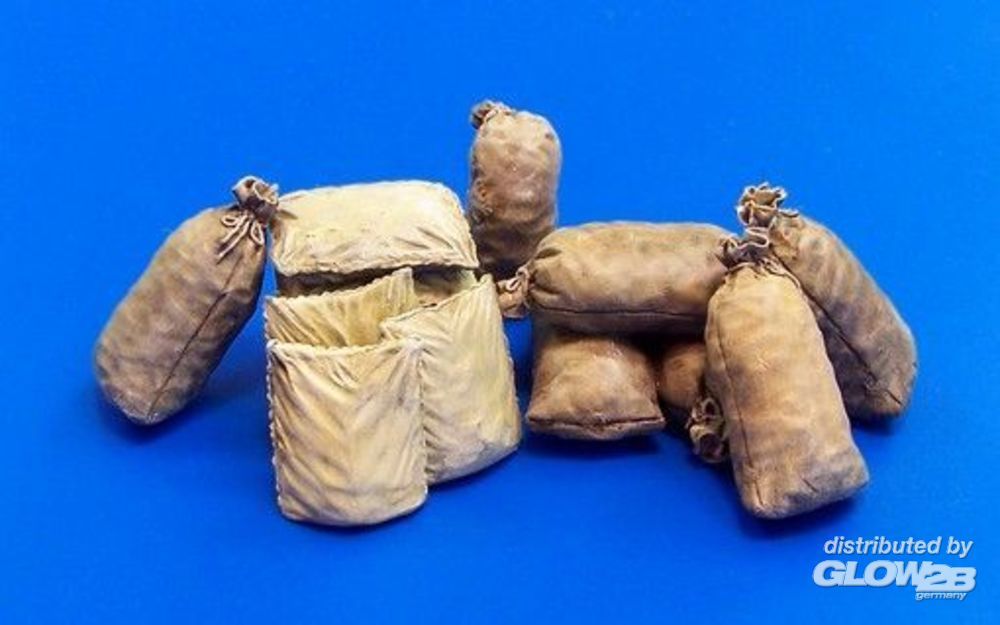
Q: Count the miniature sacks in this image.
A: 11